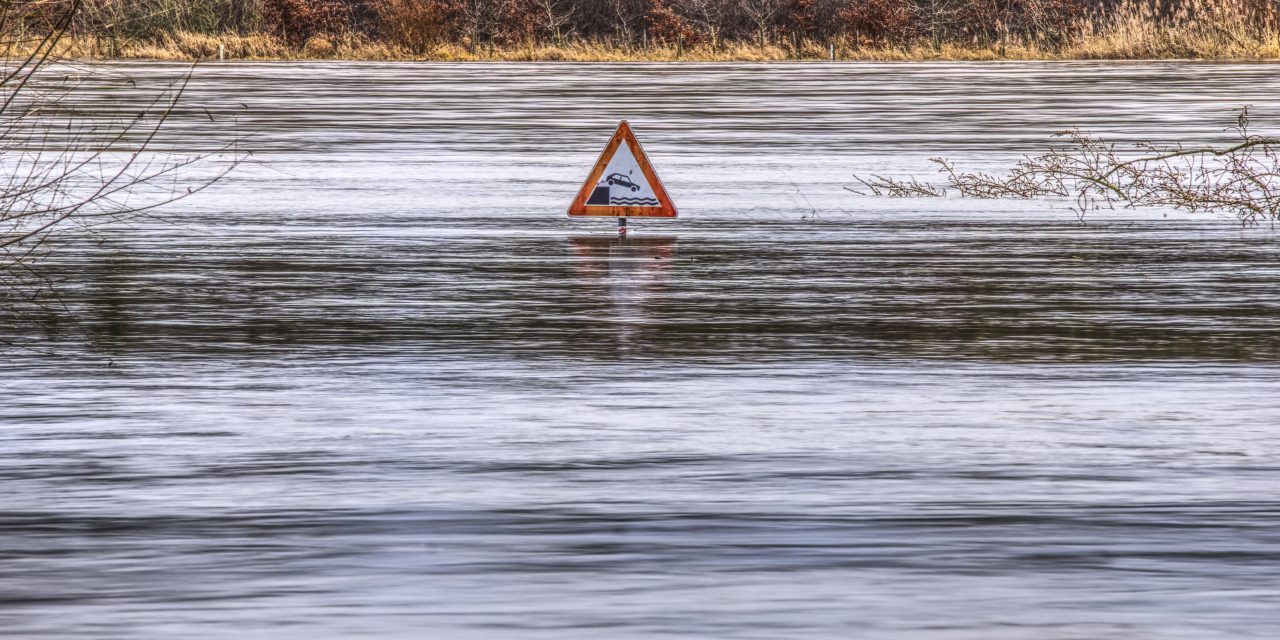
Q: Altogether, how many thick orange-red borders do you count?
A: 1